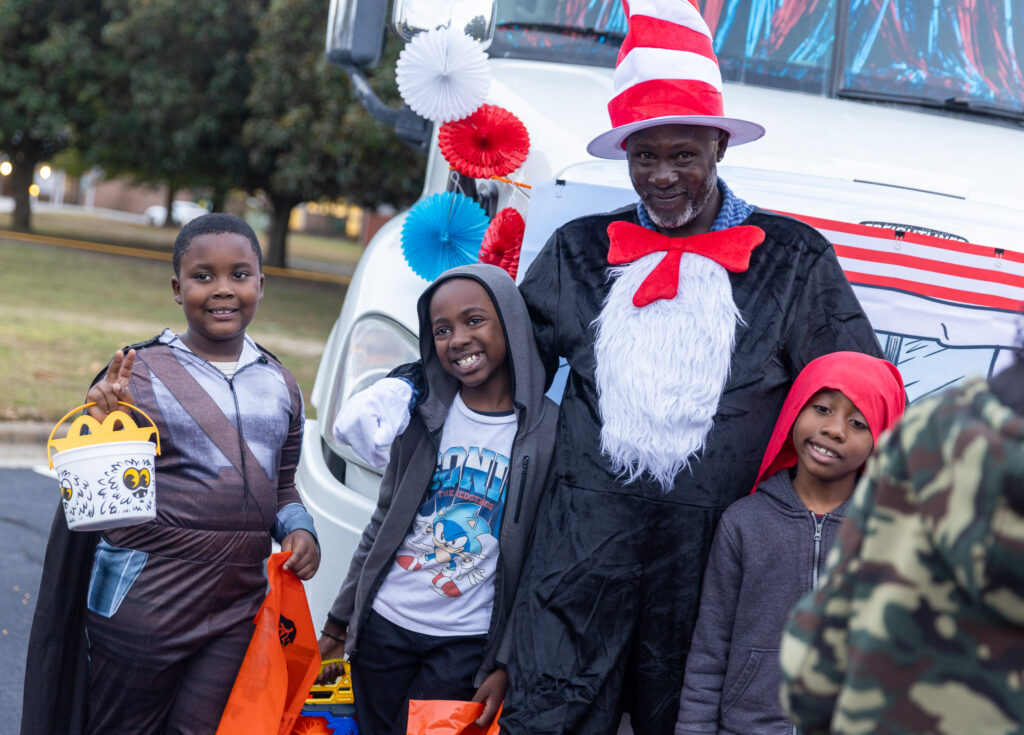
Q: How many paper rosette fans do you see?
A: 4